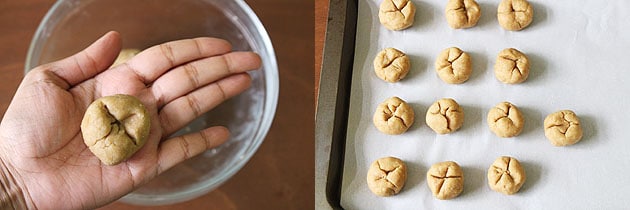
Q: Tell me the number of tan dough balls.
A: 14